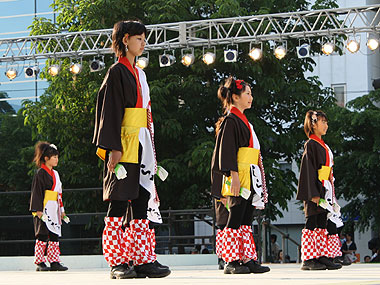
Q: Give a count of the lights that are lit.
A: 11